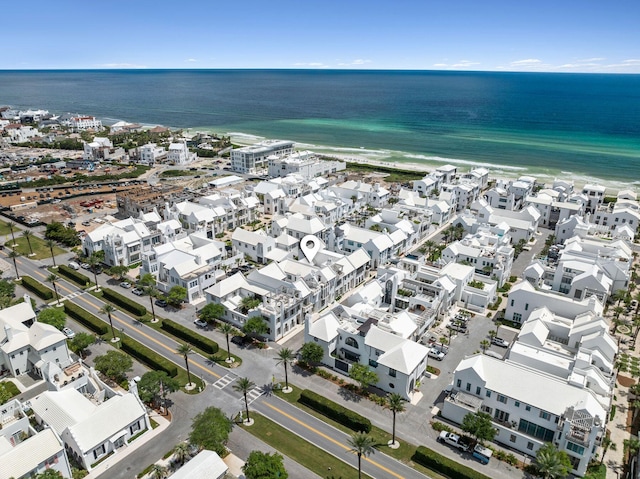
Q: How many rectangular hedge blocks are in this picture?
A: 8